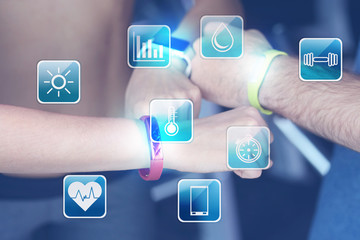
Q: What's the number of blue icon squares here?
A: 8